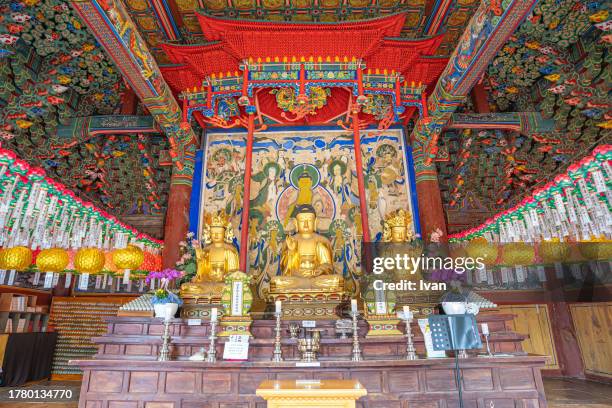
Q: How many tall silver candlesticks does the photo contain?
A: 5